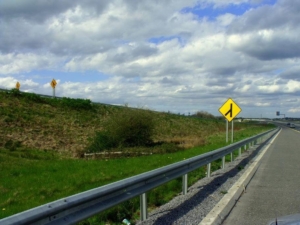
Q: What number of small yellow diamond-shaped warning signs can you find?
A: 2